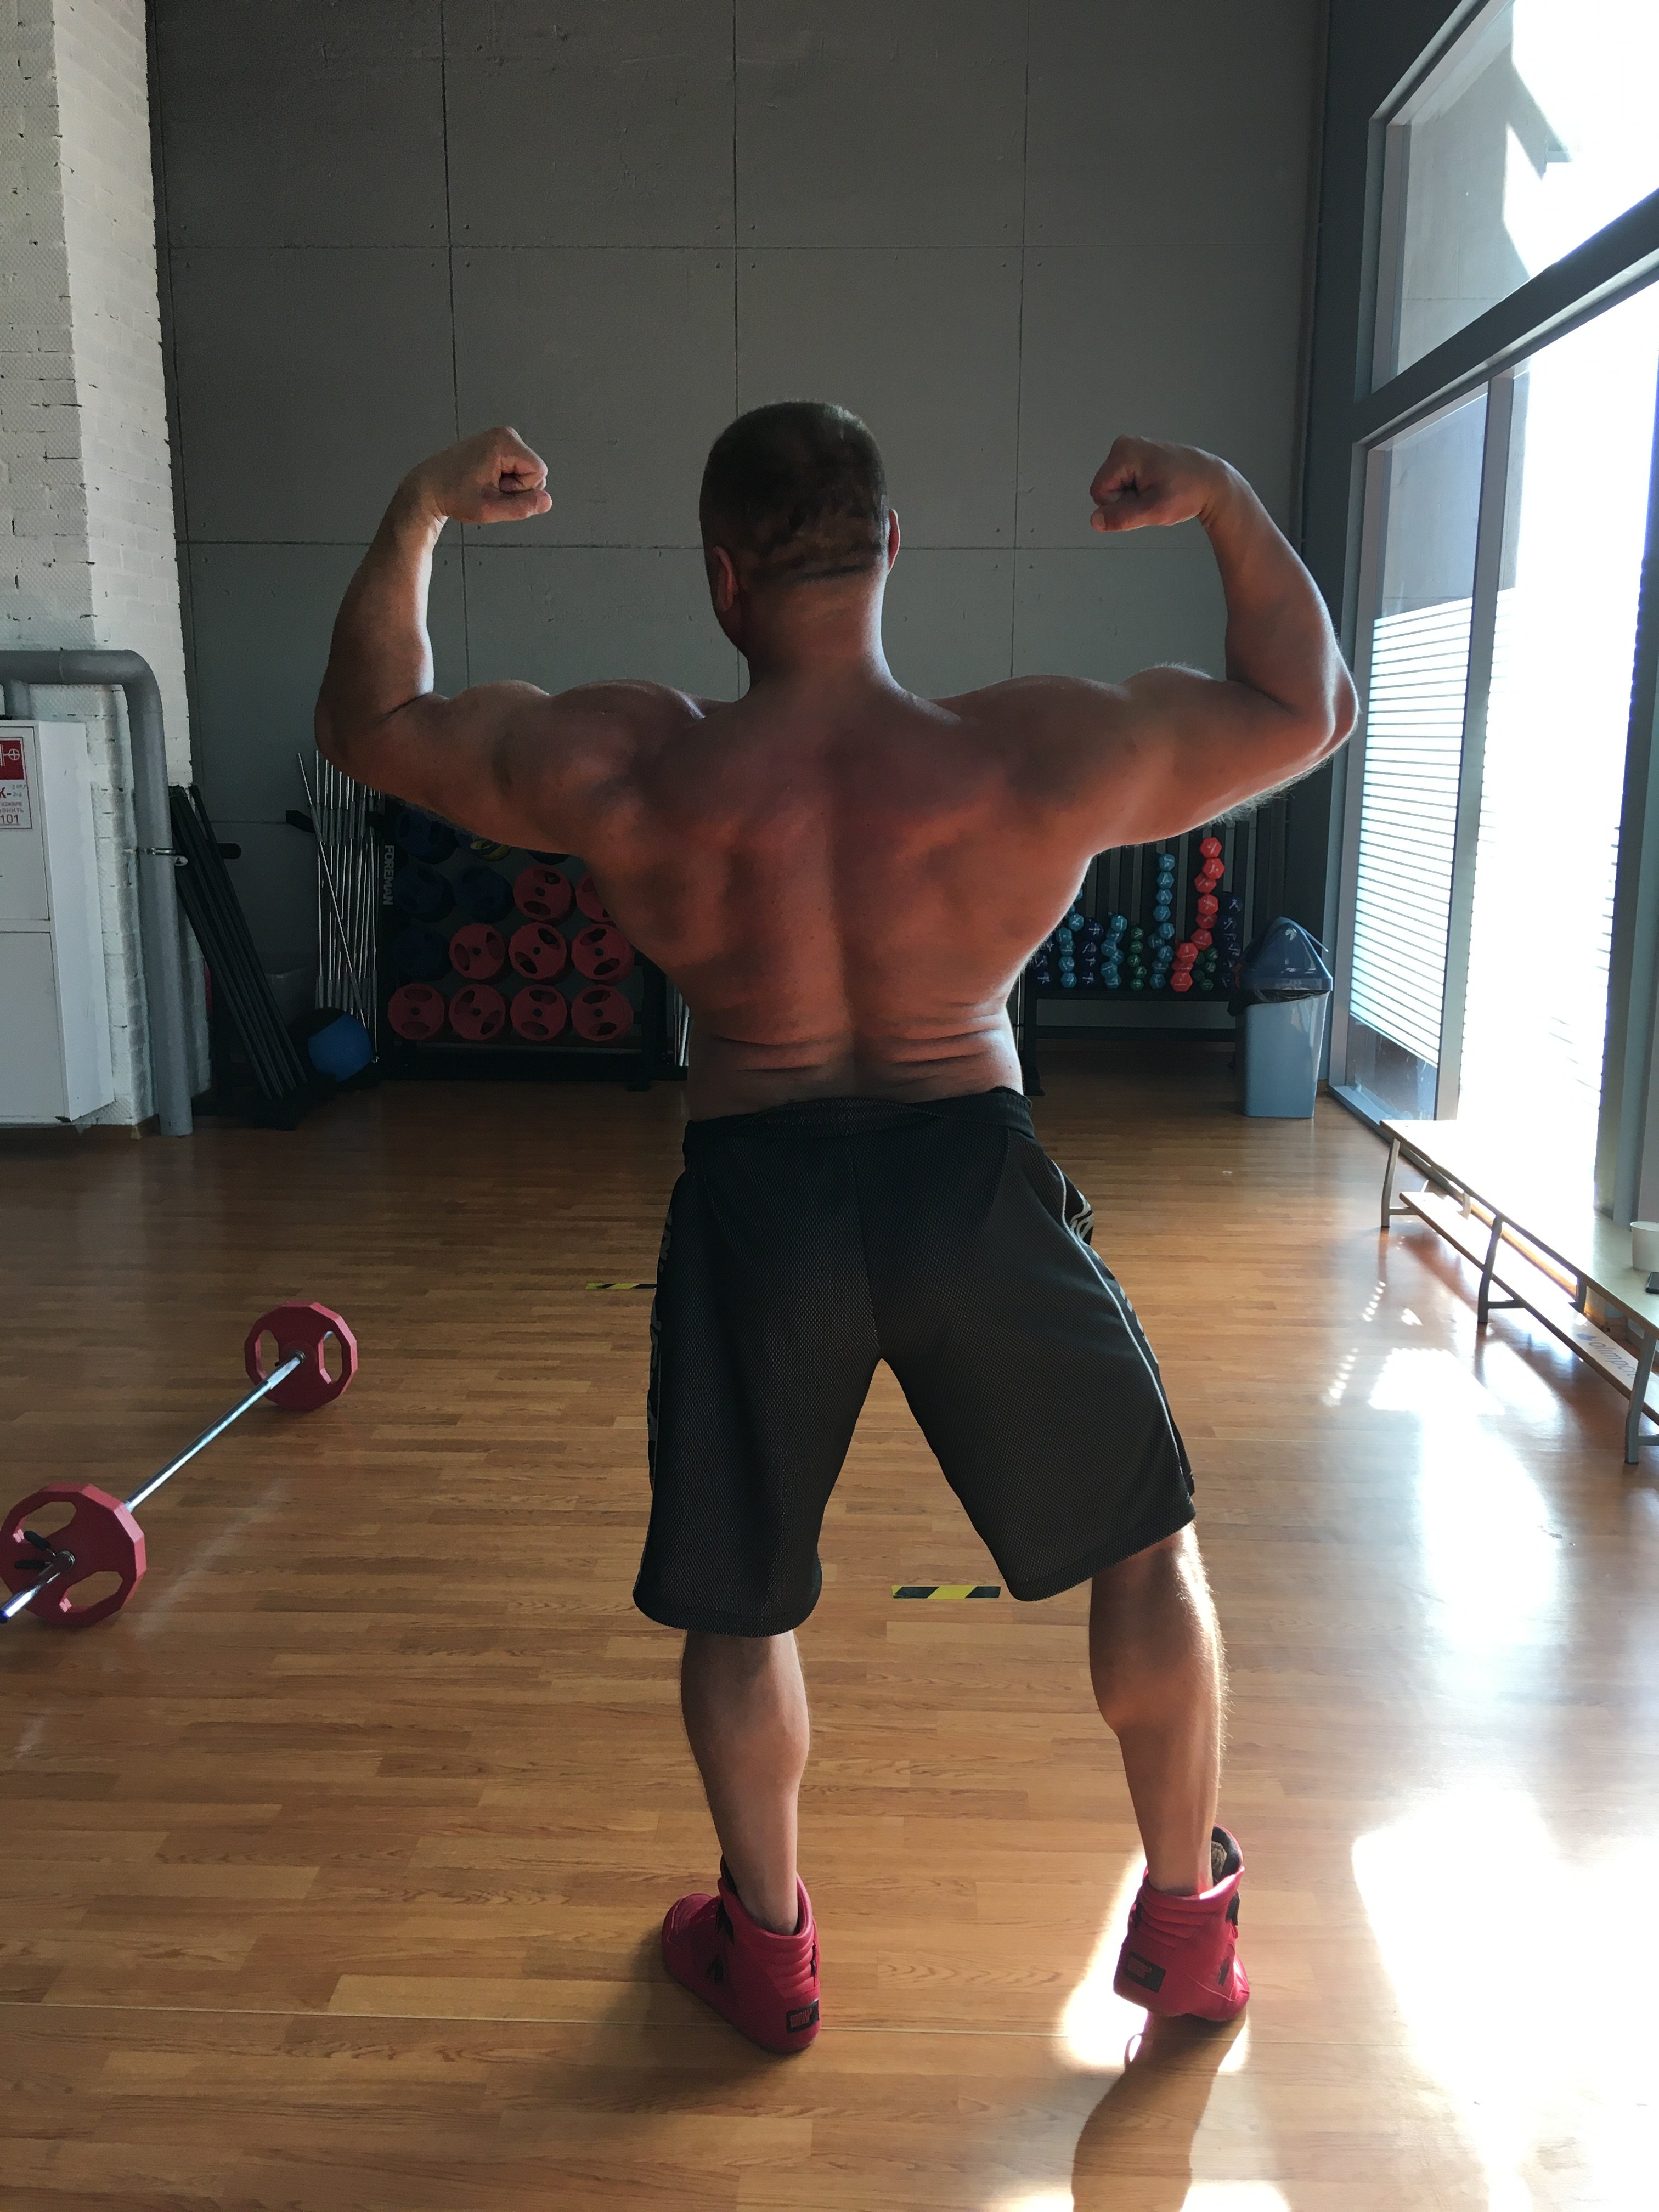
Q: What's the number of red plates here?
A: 11